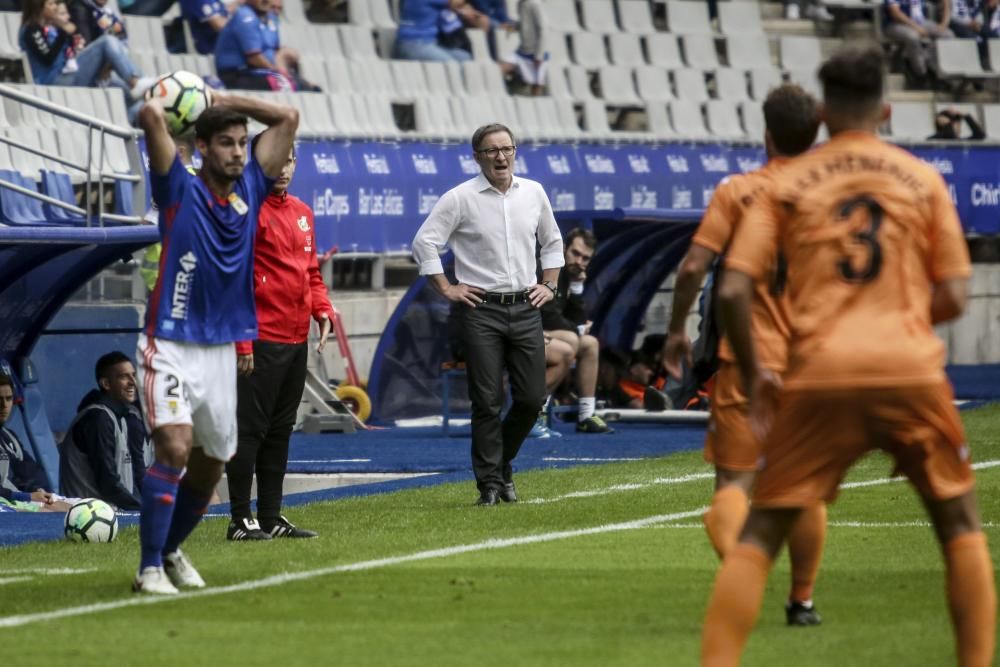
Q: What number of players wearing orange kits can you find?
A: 2